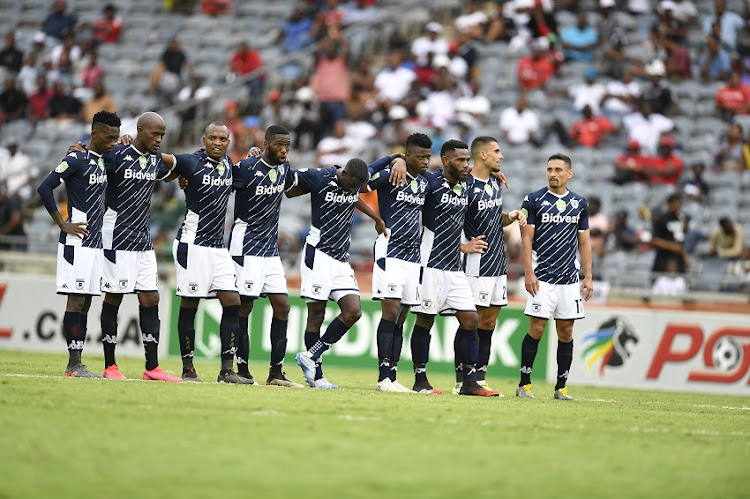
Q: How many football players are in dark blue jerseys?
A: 9